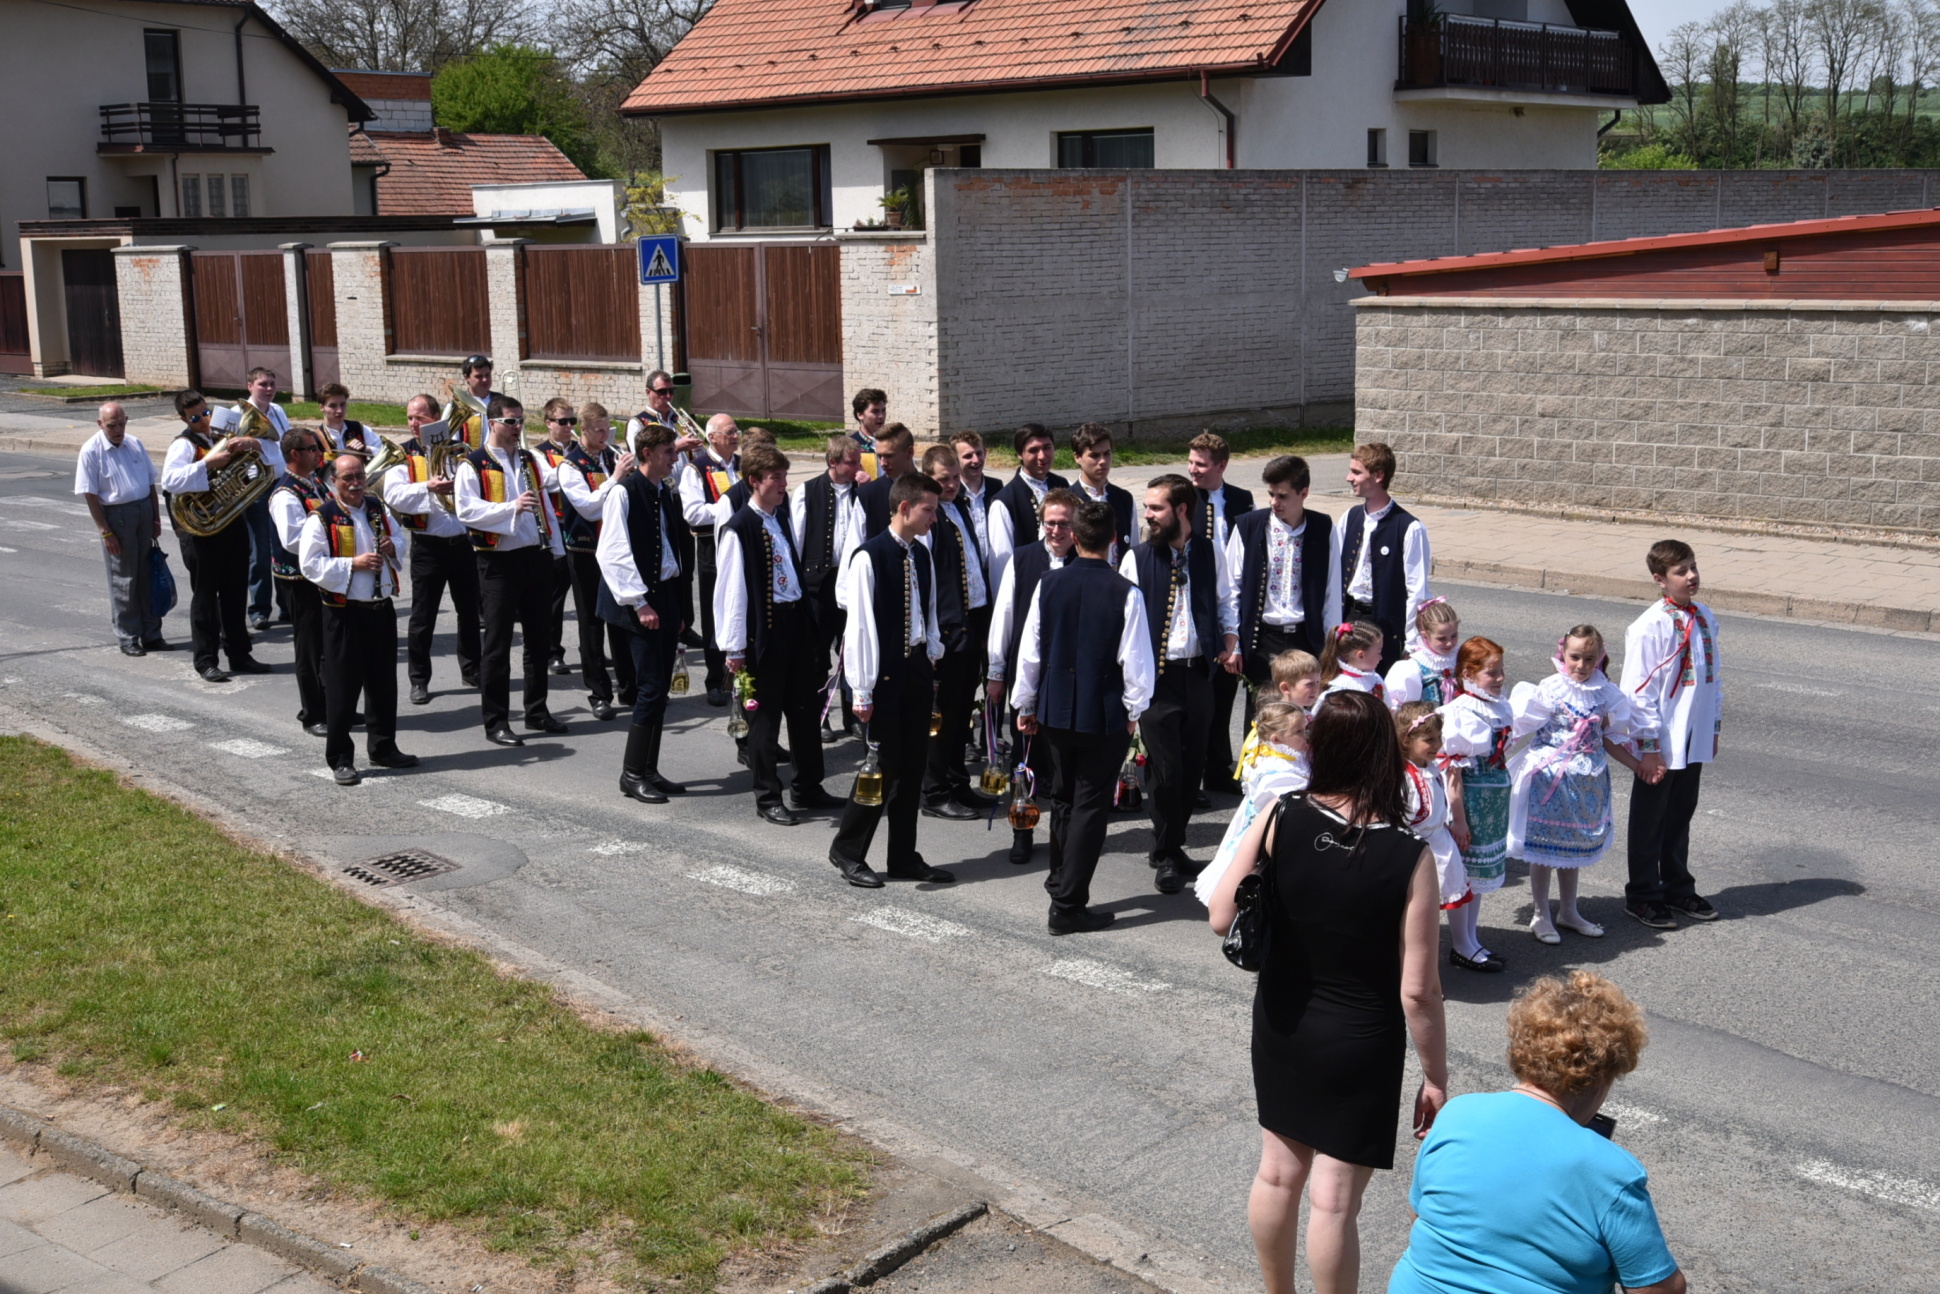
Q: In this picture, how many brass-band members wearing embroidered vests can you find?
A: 12